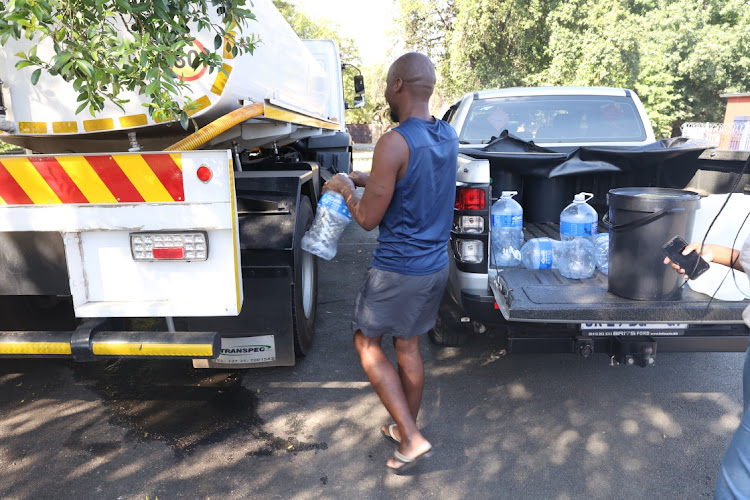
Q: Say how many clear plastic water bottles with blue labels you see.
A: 4